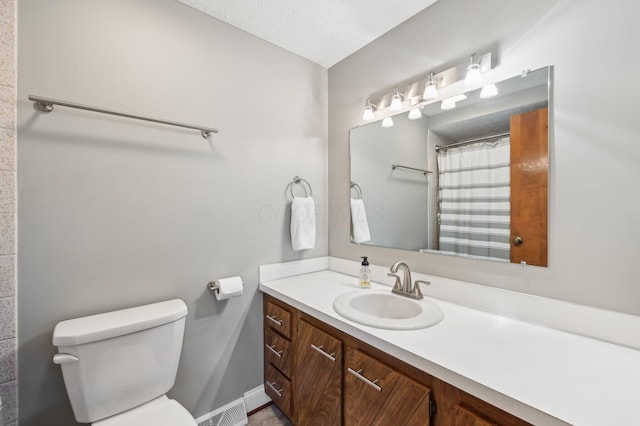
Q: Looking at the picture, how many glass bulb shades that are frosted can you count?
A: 4